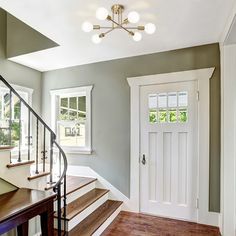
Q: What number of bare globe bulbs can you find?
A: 6